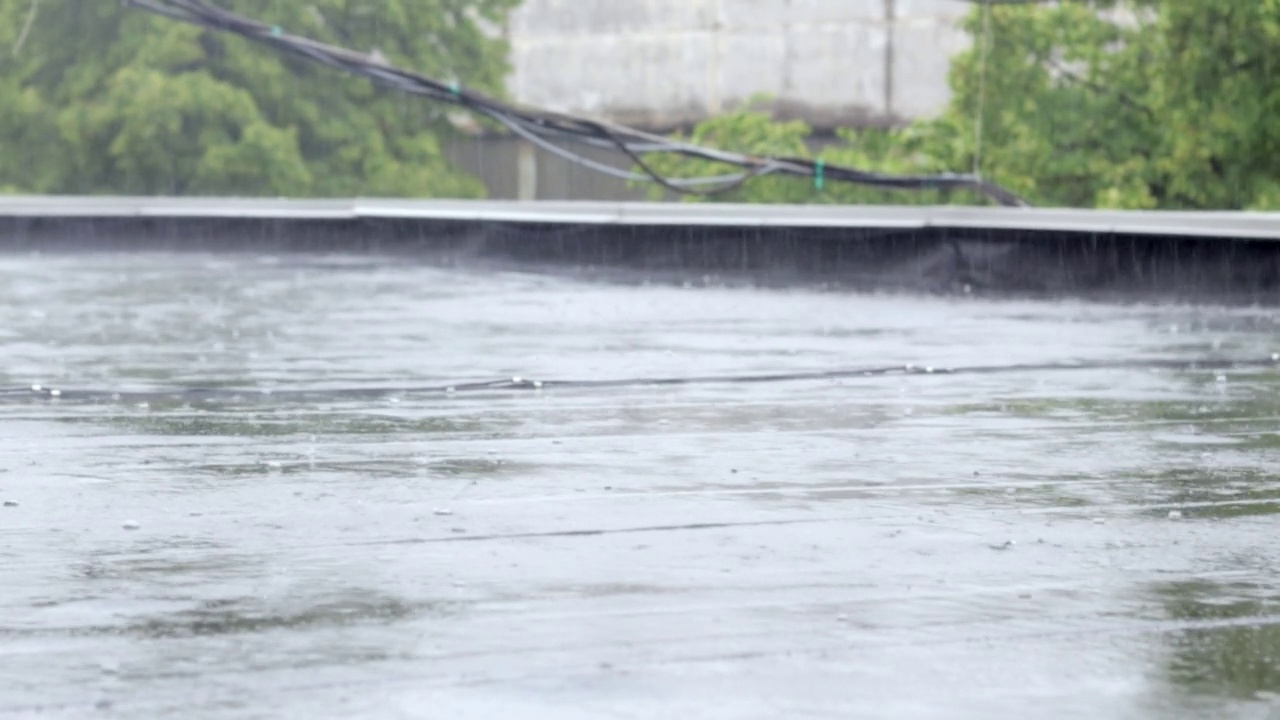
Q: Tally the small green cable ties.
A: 3